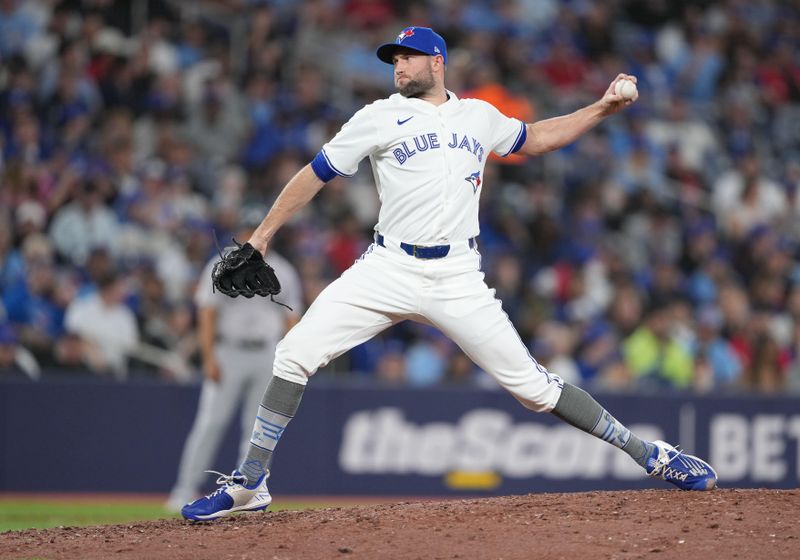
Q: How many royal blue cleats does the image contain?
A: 2